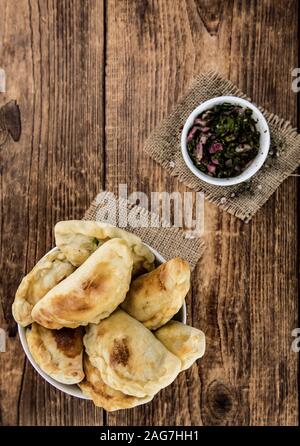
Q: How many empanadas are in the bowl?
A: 8